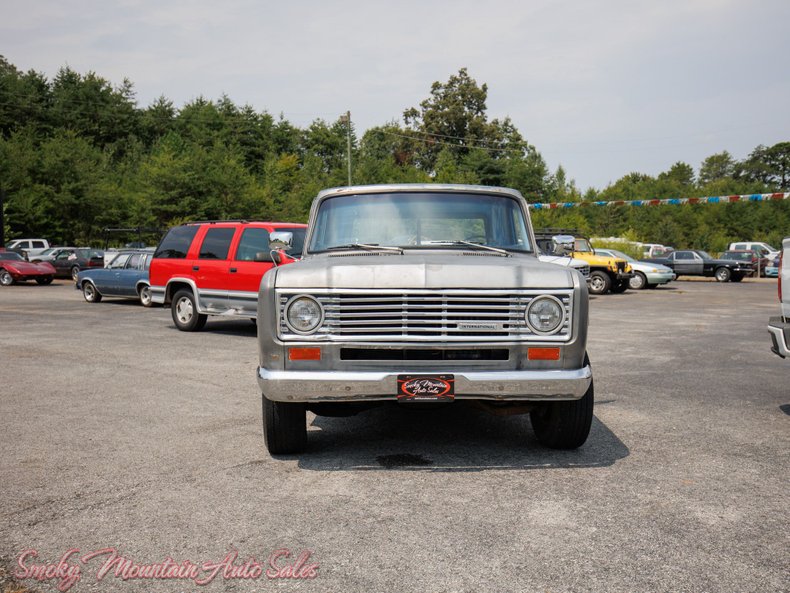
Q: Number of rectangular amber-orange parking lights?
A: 2